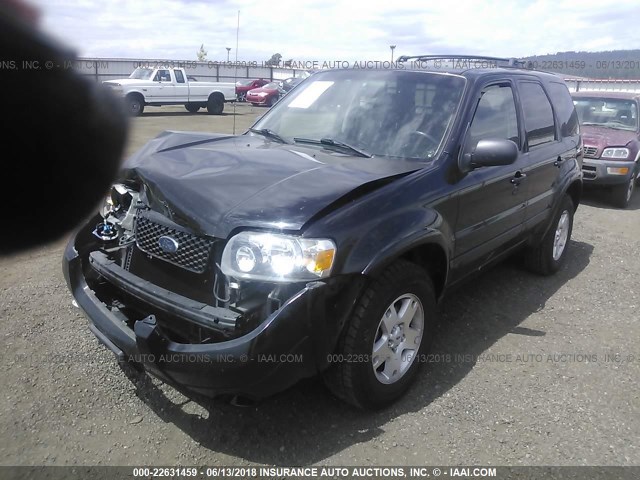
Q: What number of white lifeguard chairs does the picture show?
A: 0